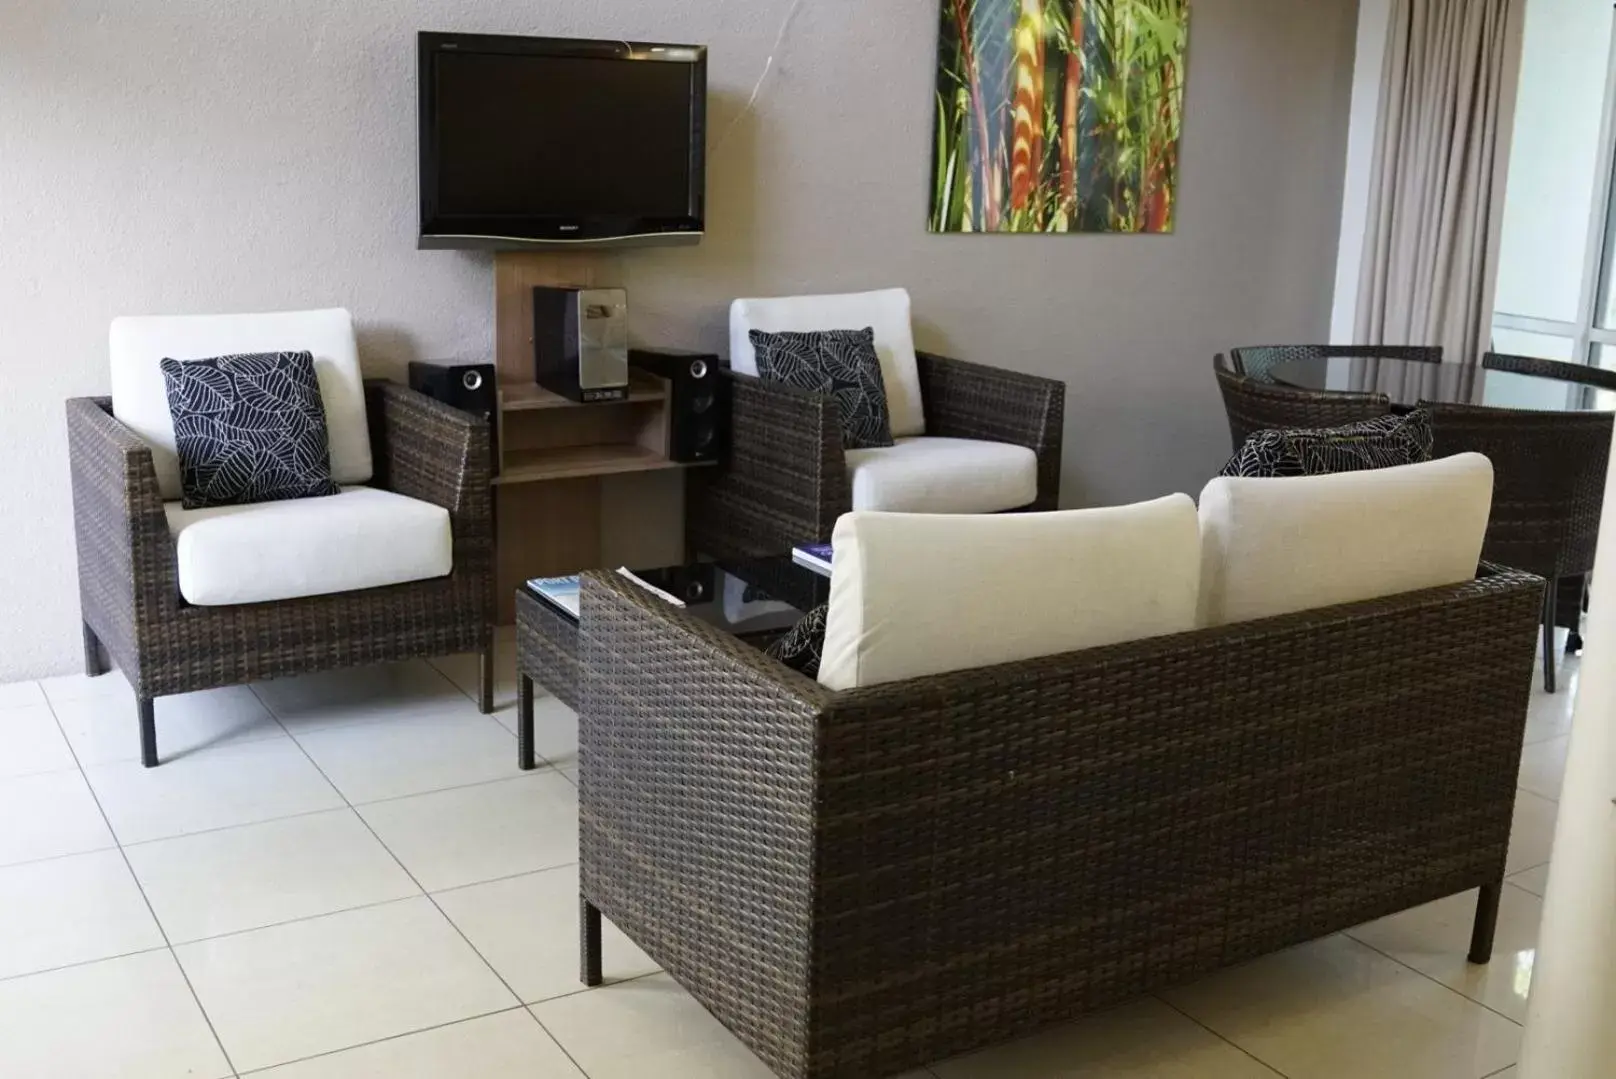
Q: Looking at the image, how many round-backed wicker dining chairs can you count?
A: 4